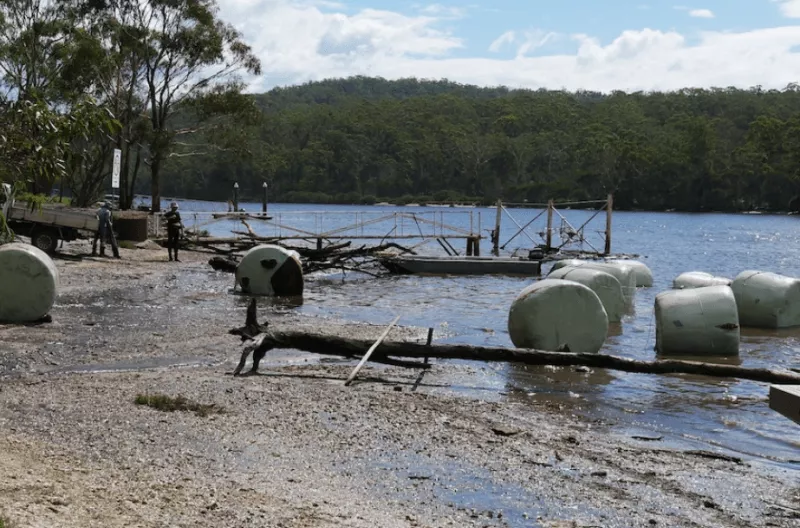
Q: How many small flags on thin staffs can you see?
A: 0